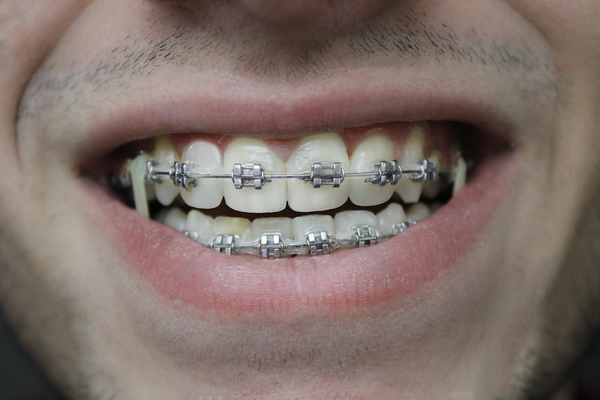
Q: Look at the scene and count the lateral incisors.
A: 4